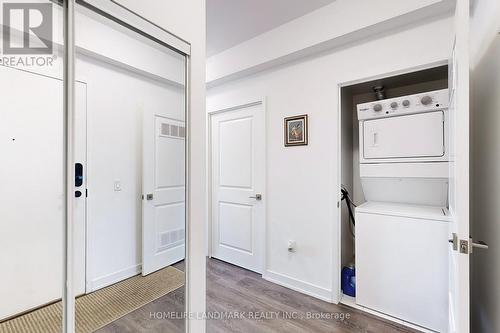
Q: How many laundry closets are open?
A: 1